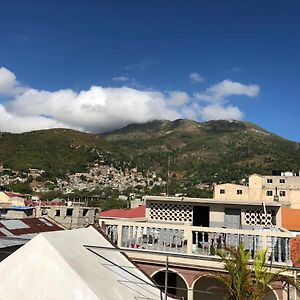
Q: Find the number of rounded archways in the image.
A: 3